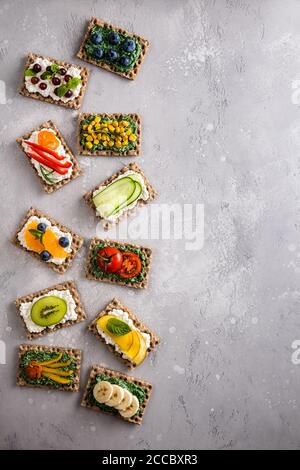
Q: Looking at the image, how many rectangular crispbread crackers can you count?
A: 11